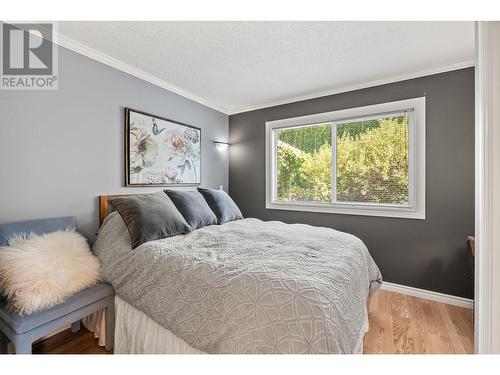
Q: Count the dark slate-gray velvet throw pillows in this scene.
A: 3